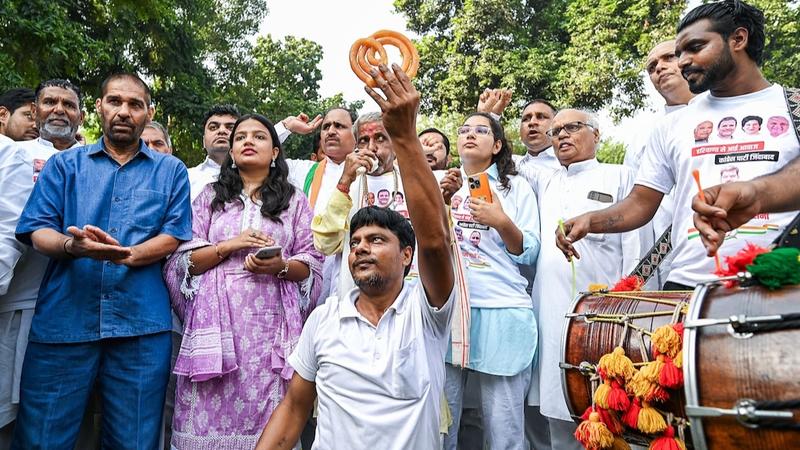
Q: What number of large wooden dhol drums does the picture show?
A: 2